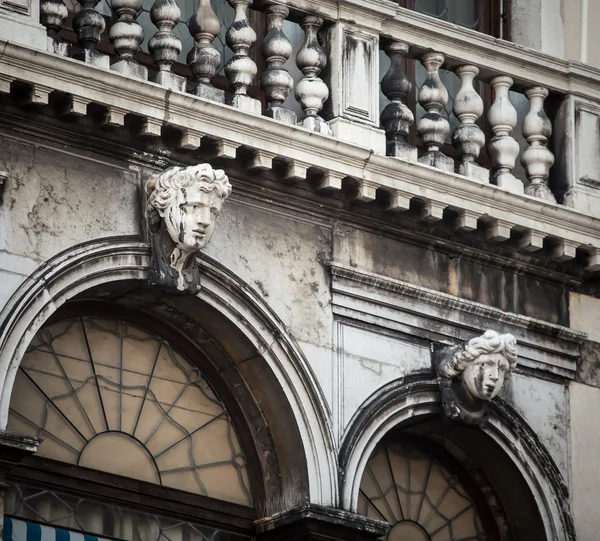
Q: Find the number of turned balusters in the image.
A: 13